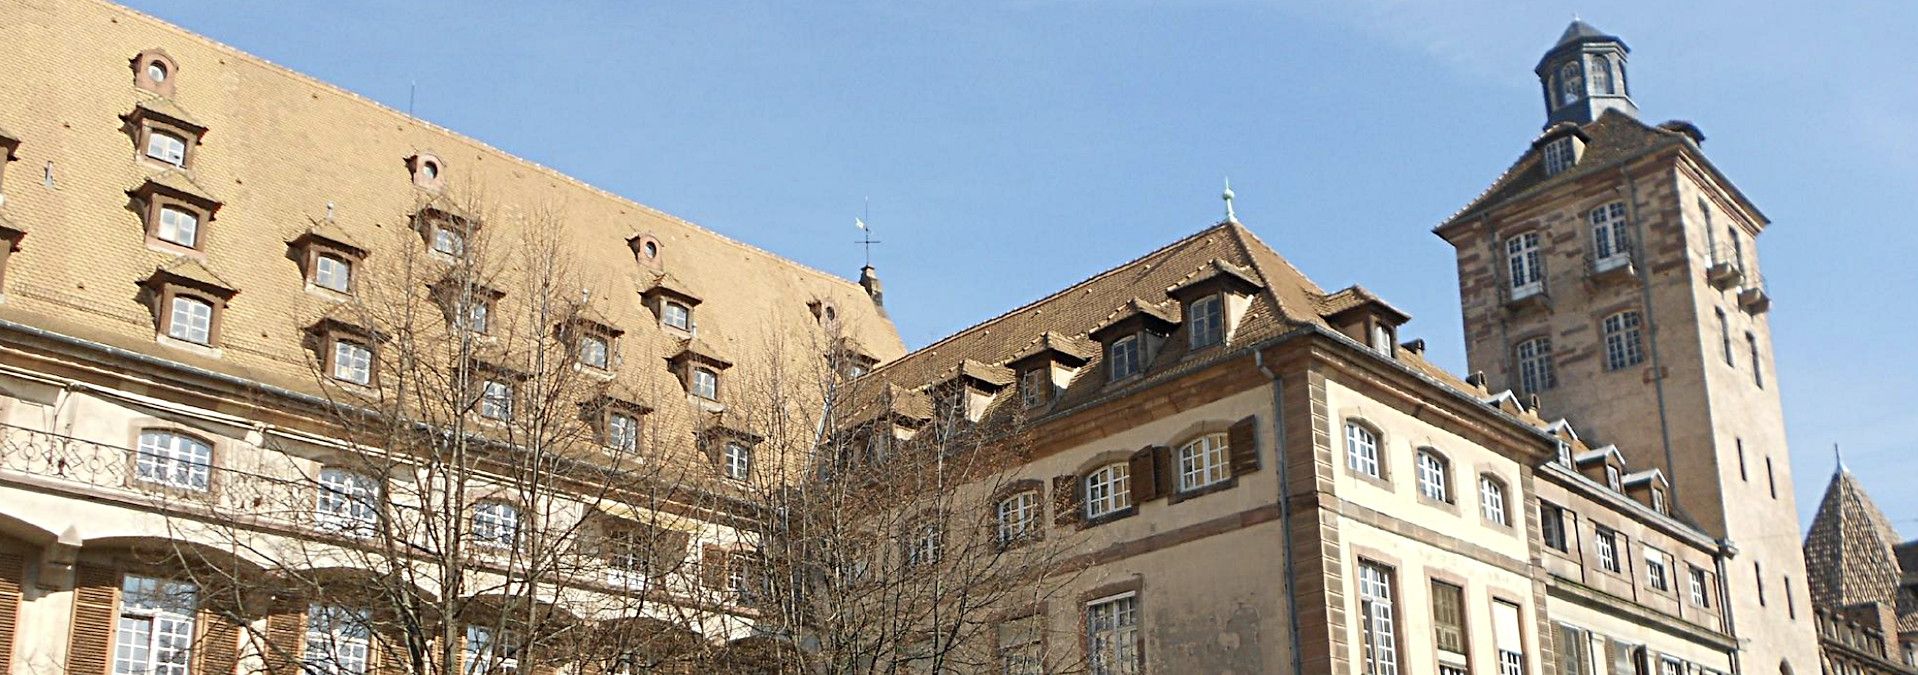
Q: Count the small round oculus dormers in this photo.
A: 4